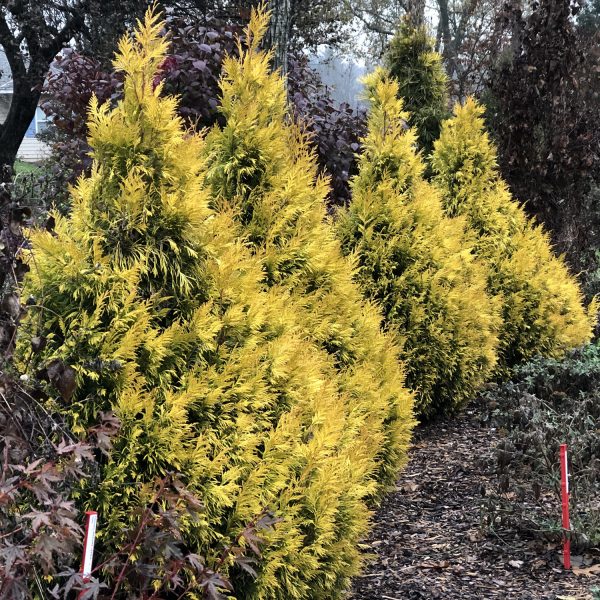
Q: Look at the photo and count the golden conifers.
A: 4